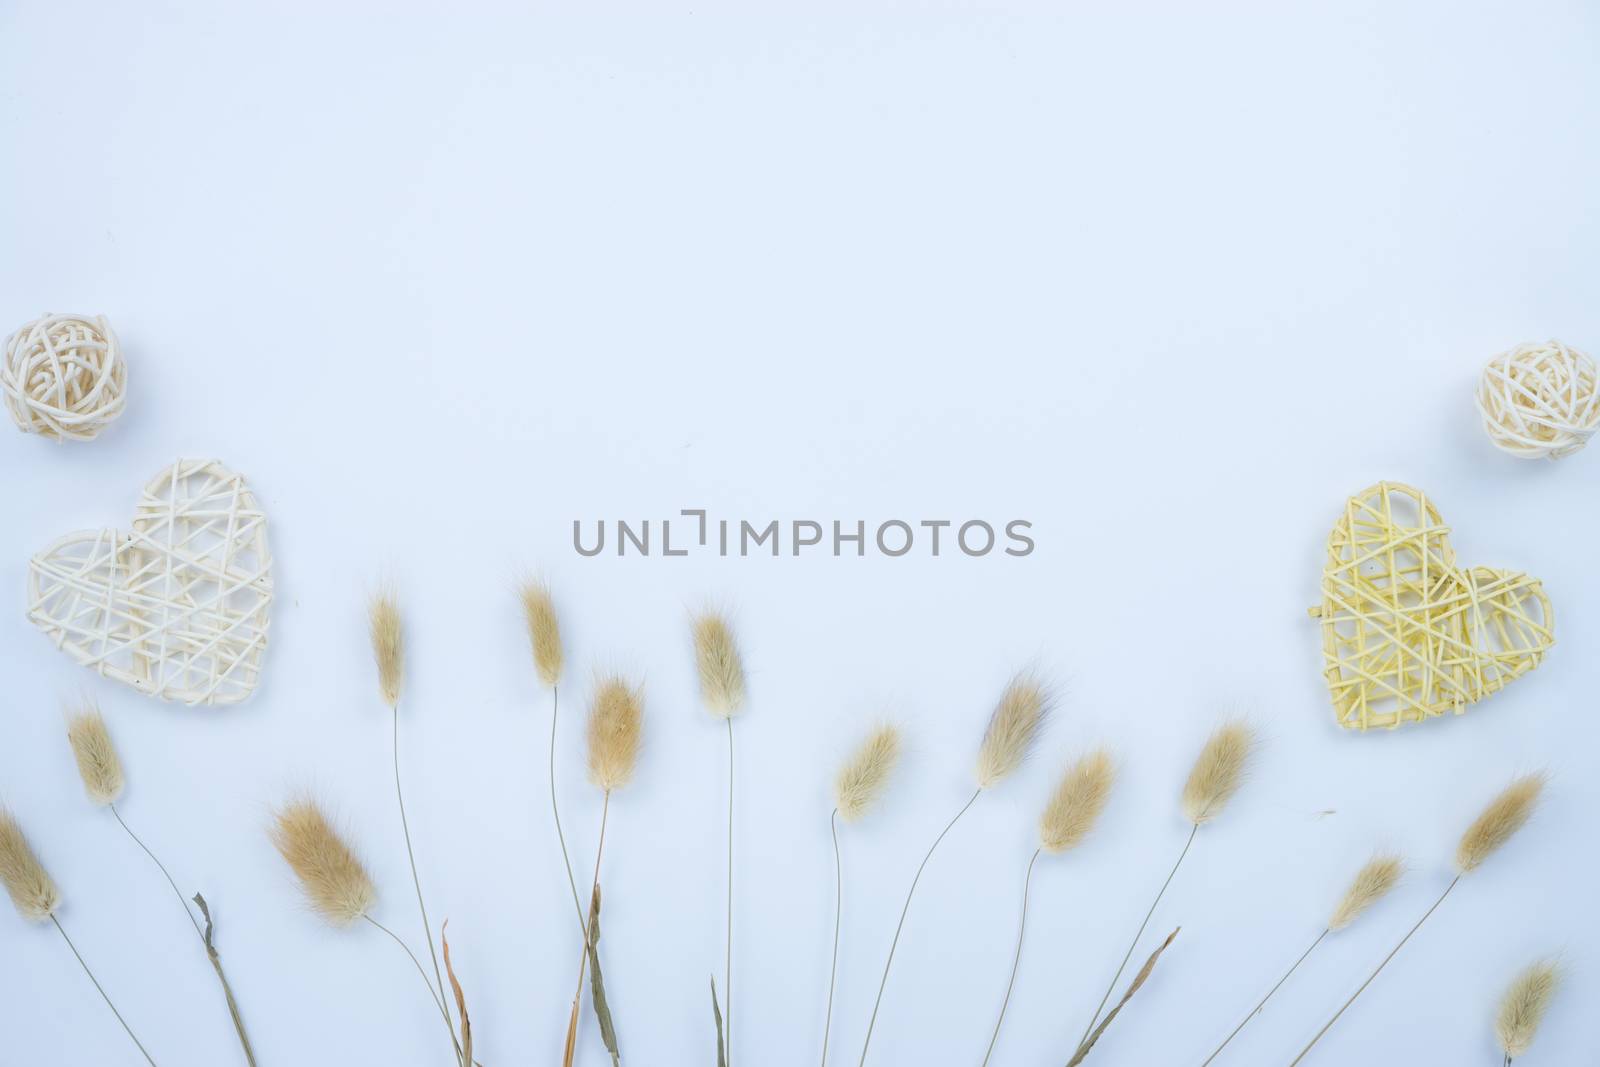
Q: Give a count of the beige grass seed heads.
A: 14